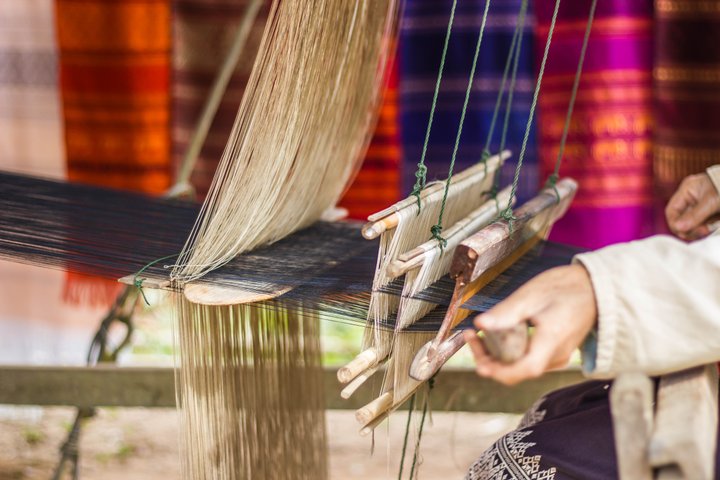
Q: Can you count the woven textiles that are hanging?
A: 7